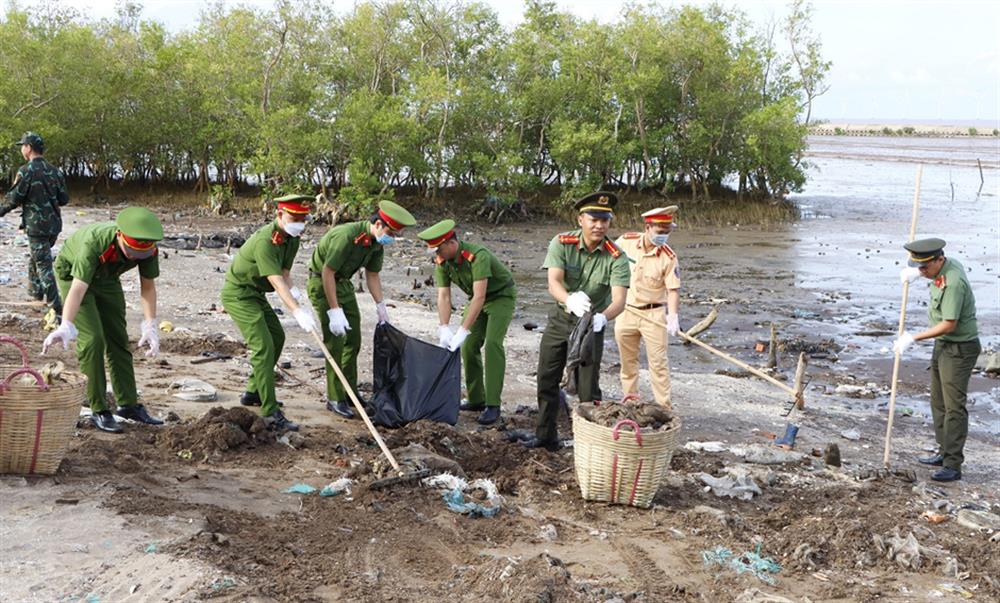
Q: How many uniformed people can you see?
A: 8